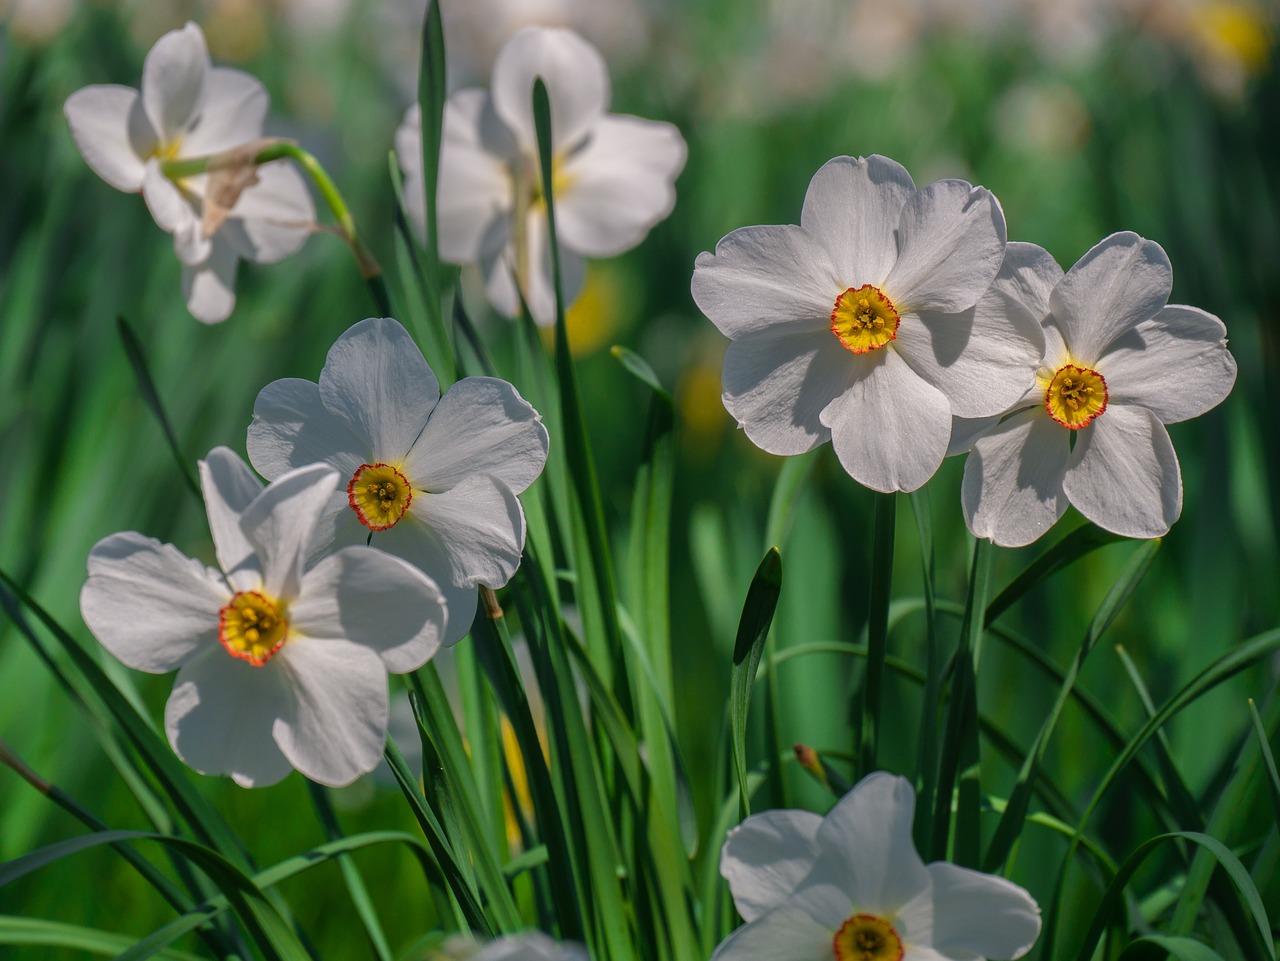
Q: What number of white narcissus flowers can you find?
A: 7